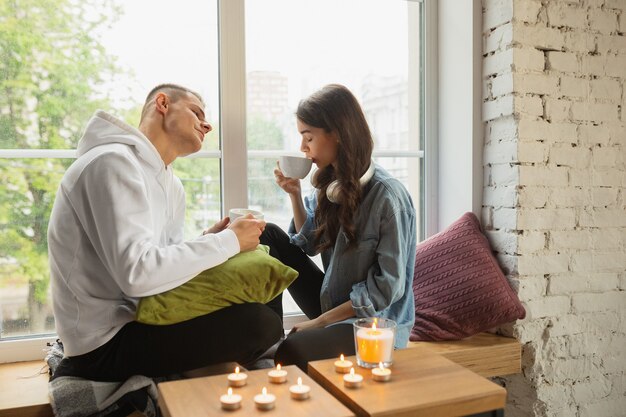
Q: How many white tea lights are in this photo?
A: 8